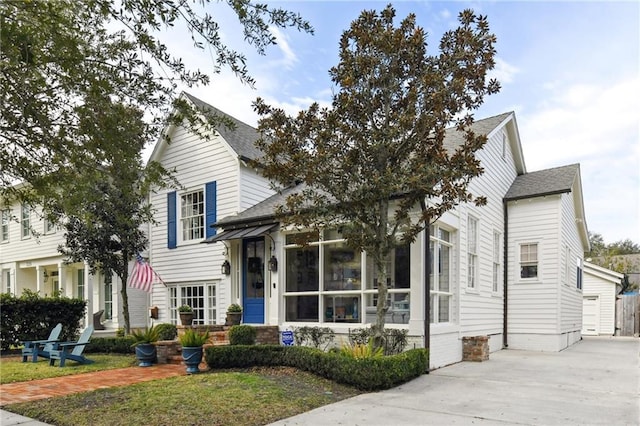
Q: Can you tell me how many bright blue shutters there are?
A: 2